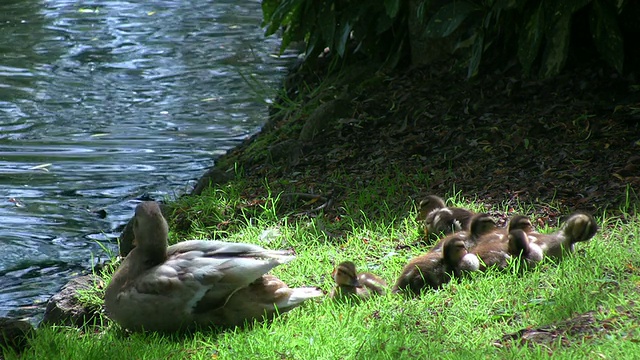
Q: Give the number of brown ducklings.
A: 7